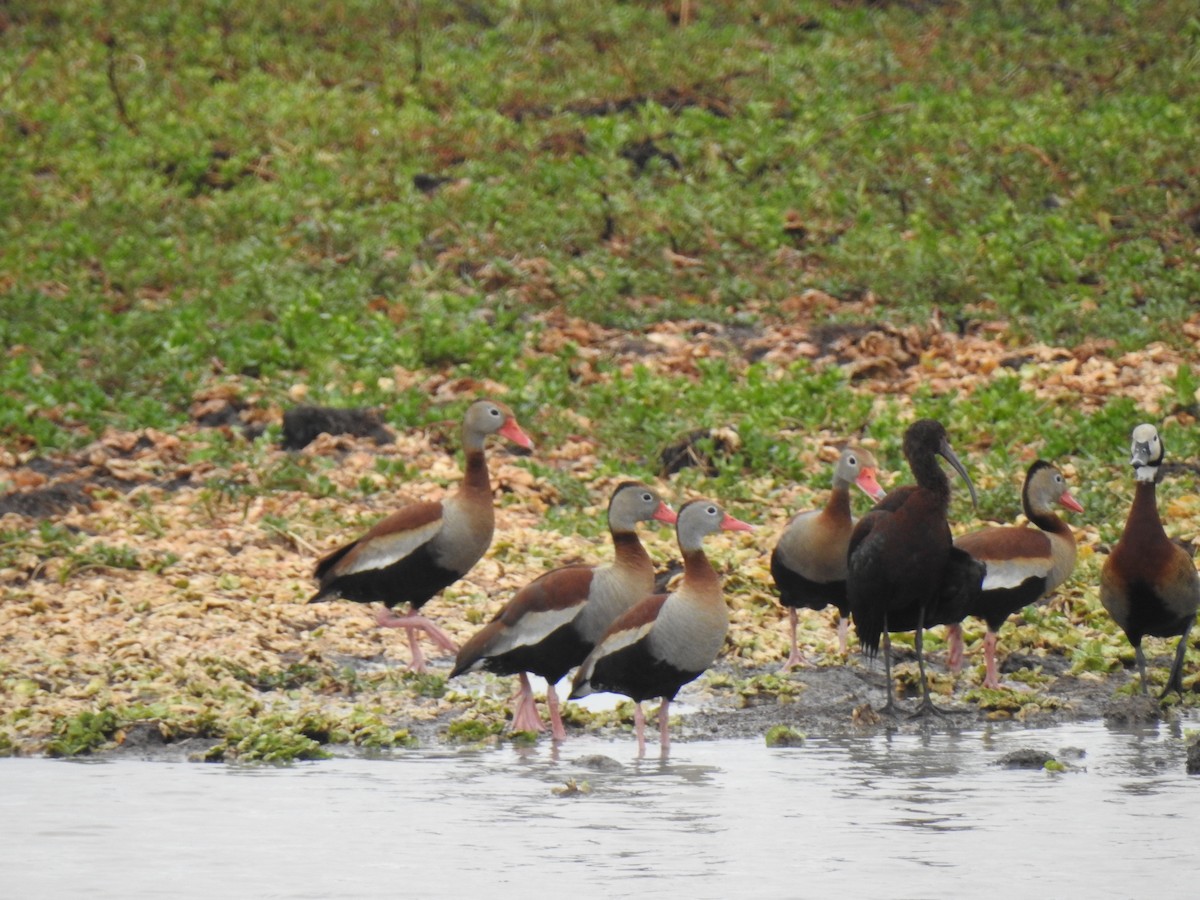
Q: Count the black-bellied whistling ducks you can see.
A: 5